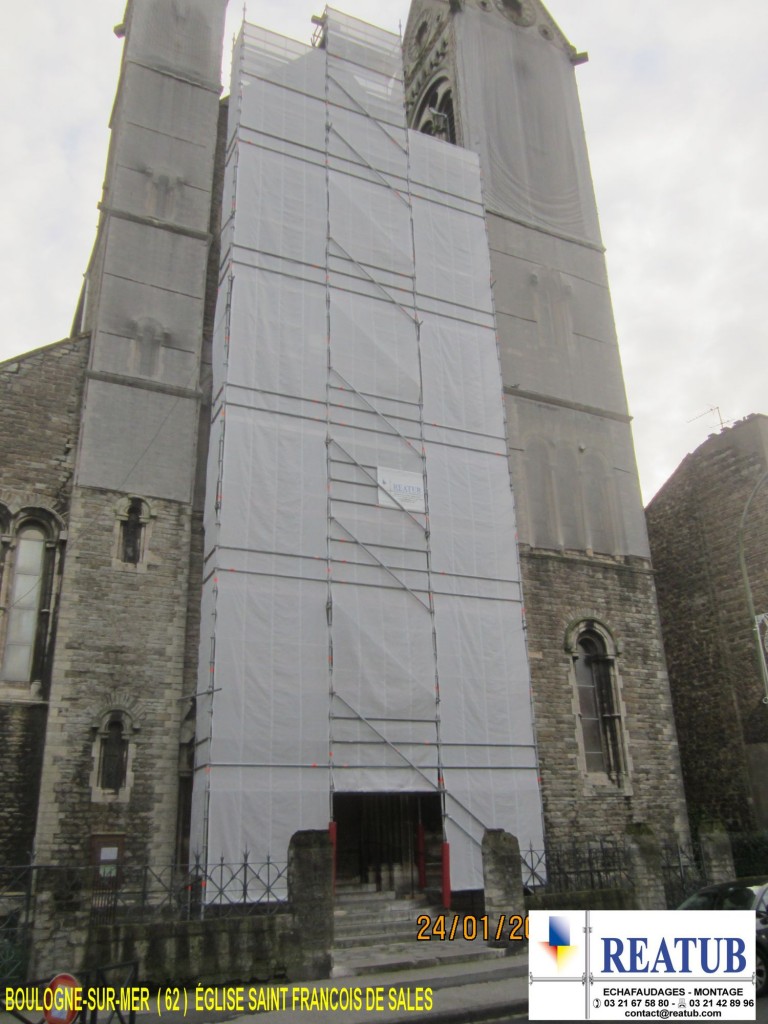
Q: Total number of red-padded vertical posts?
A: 3